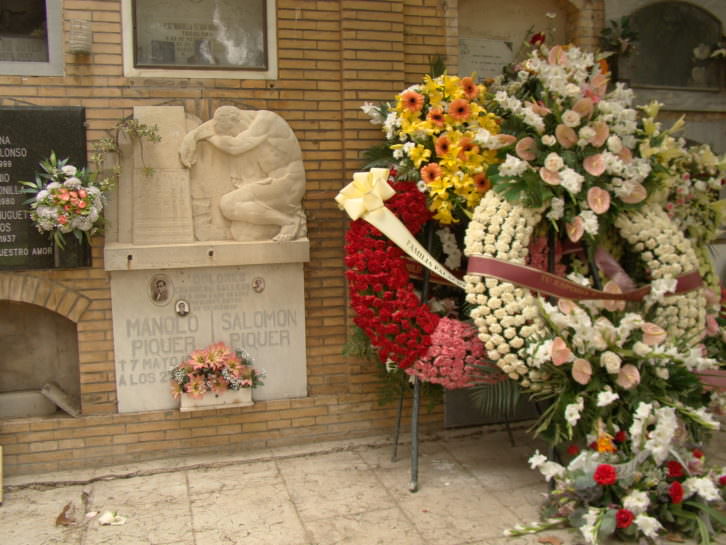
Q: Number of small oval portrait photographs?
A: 3